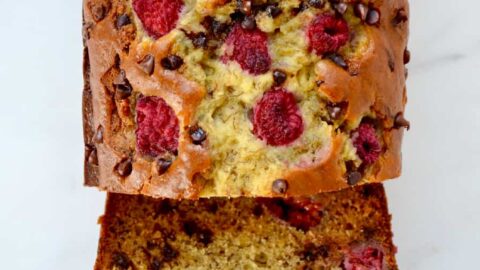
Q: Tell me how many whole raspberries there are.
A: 6